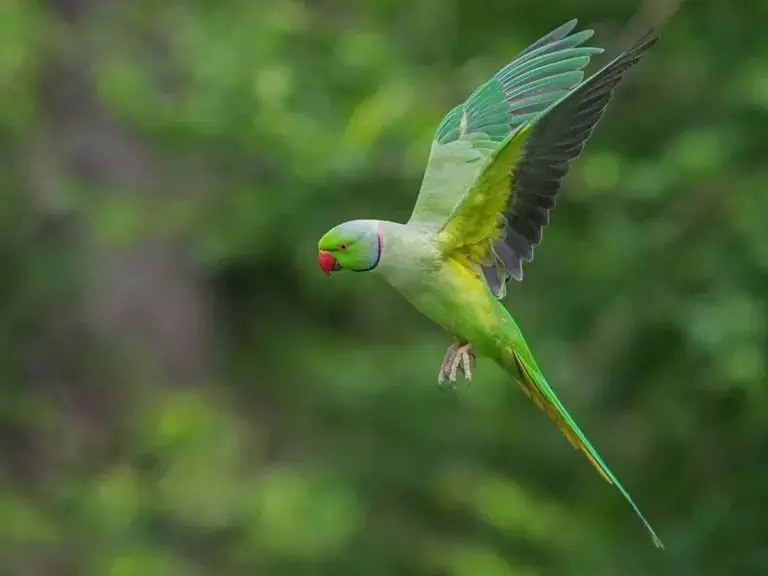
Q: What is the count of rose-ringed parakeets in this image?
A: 1